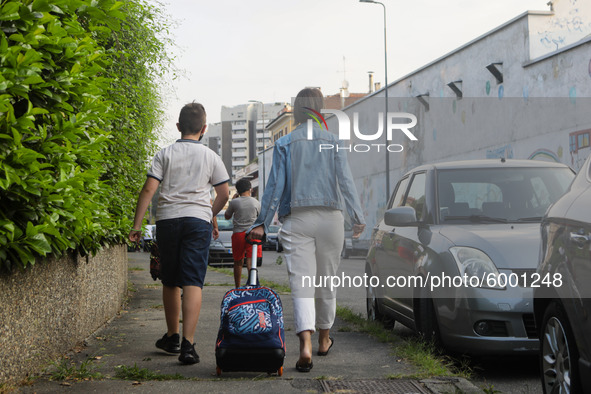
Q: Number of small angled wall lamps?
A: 3